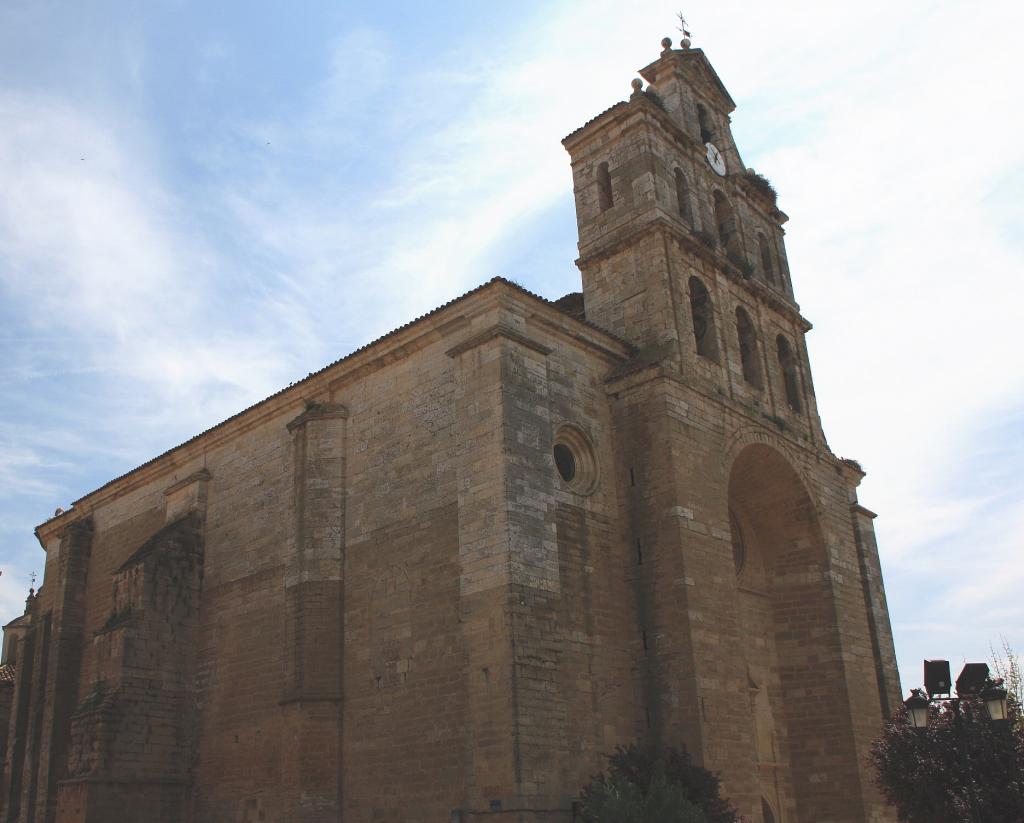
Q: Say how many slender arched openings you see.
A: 8